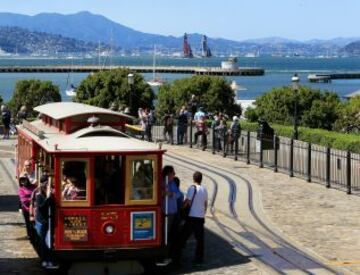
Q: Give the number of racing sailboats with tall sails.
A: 2